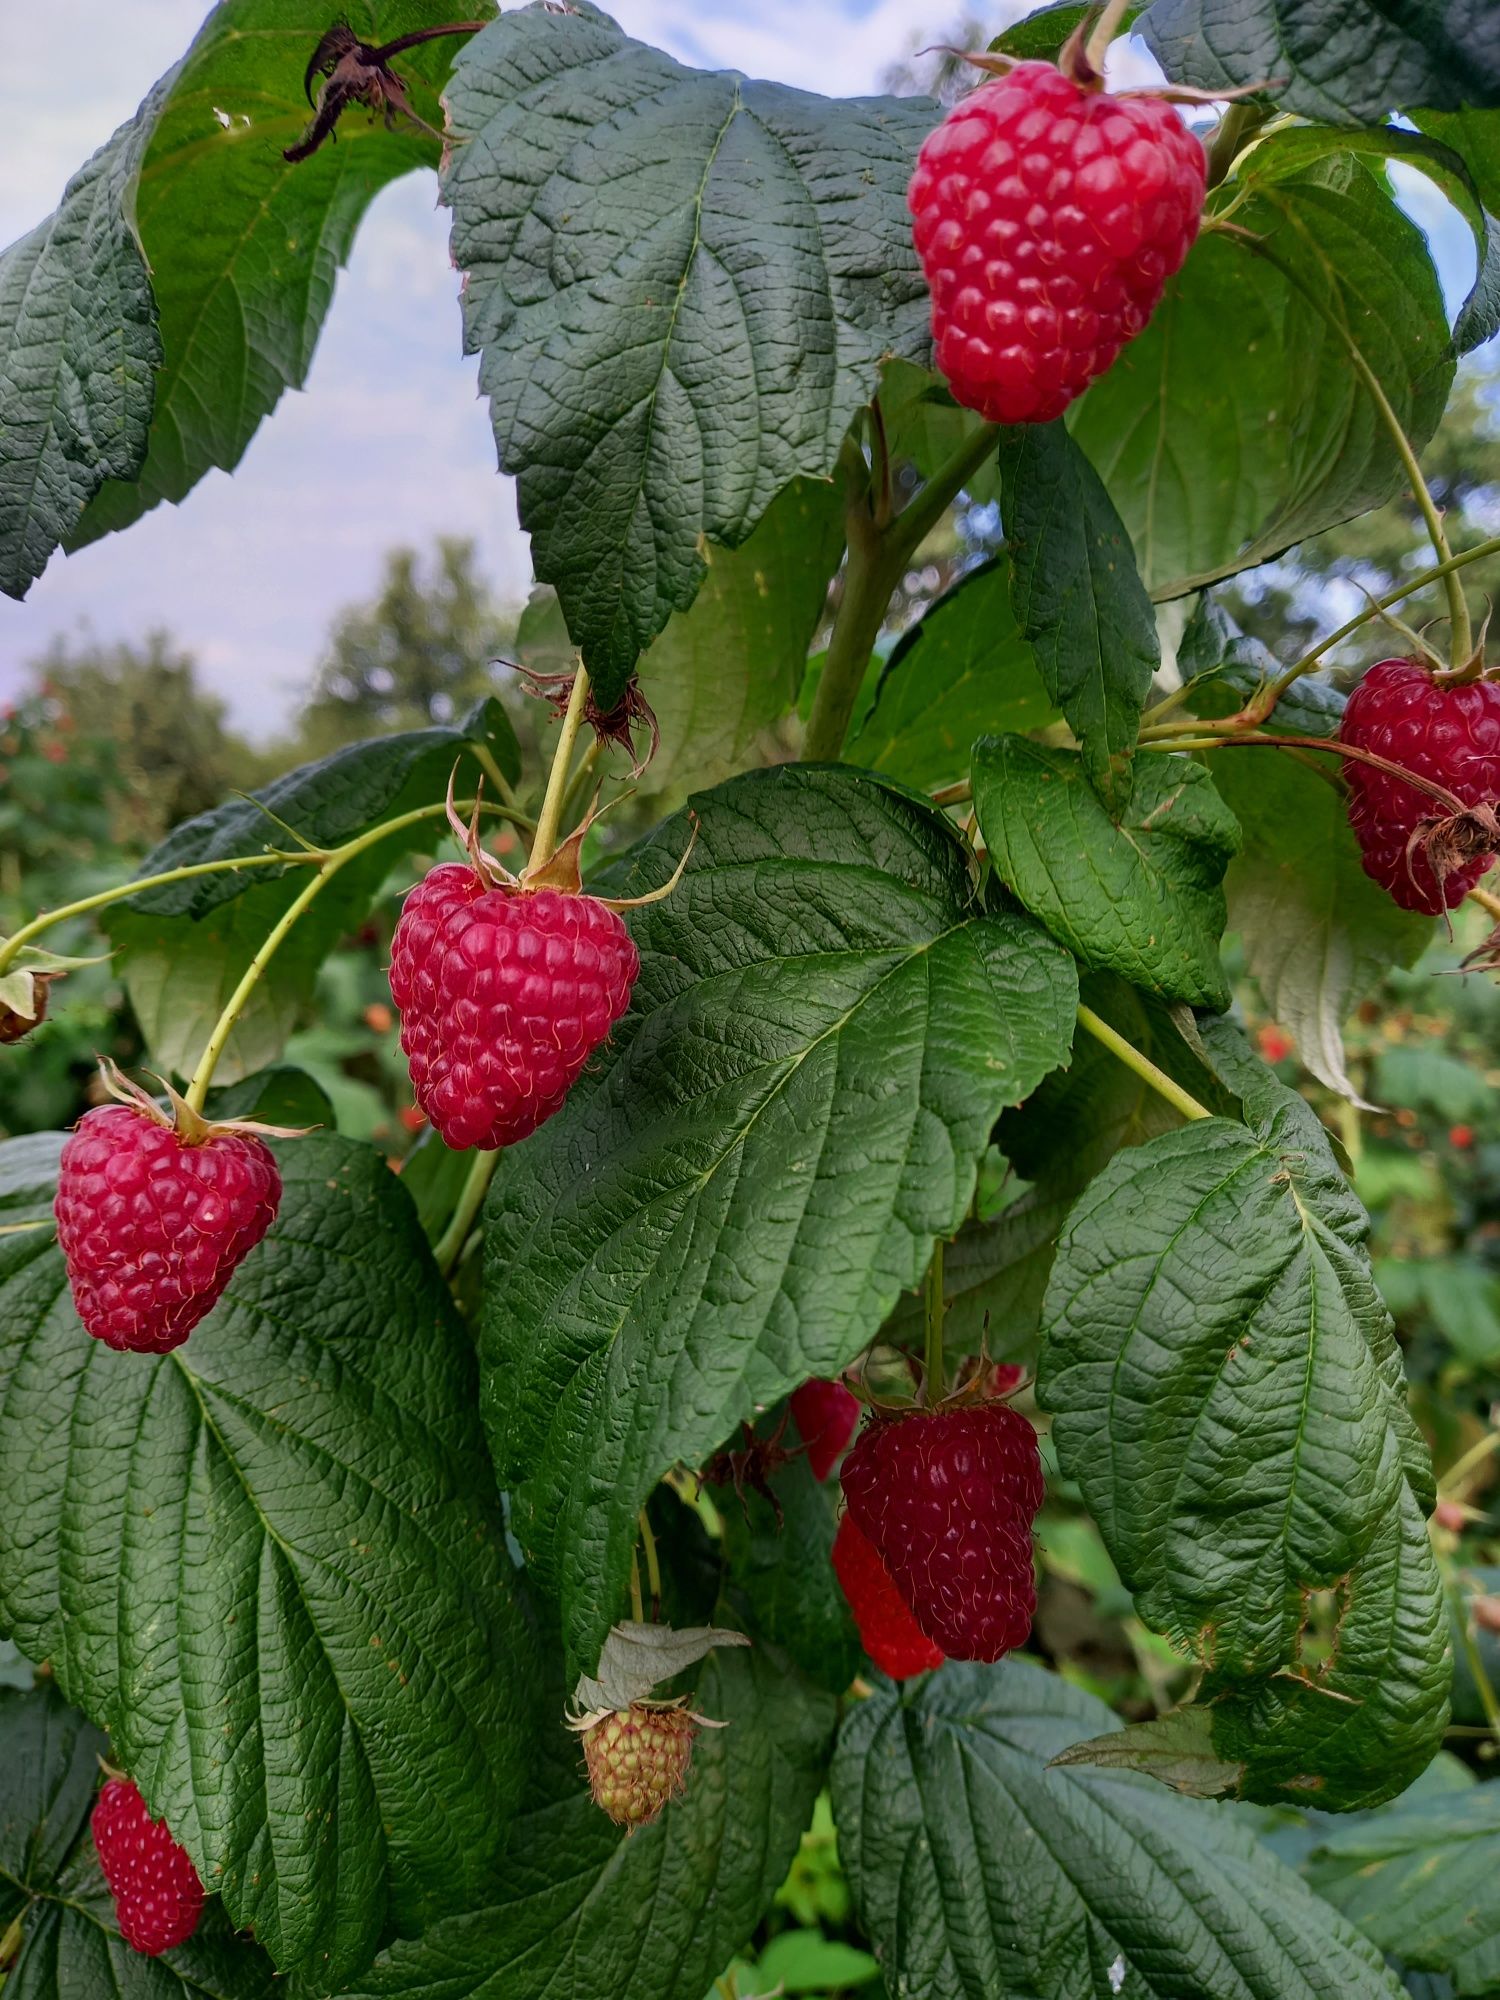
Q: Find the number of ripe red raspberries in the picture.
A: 8